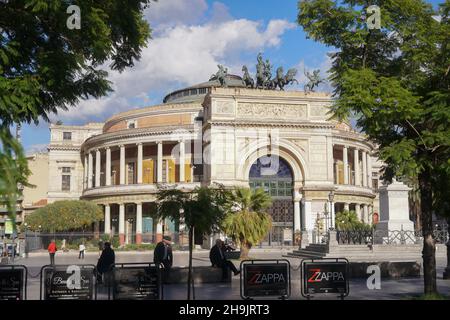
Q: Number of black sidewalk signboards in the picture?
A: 5